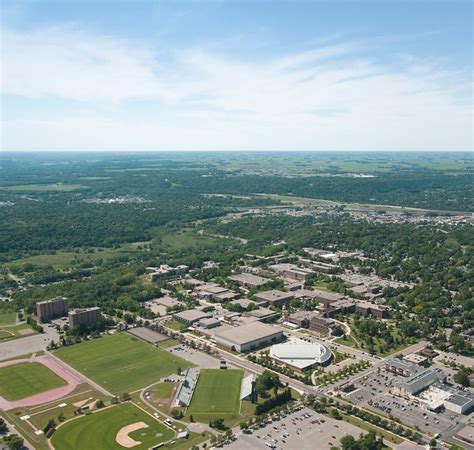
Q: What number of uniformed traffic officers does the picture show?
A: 0